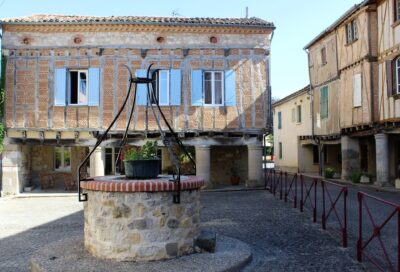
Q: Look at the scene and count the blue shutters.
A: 6